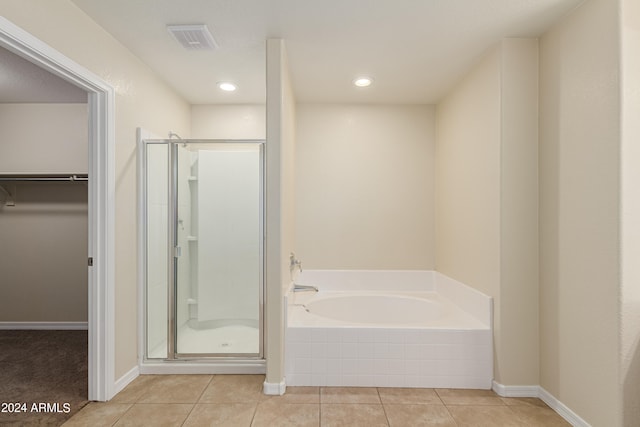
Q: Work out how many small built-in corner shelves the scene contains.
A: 3